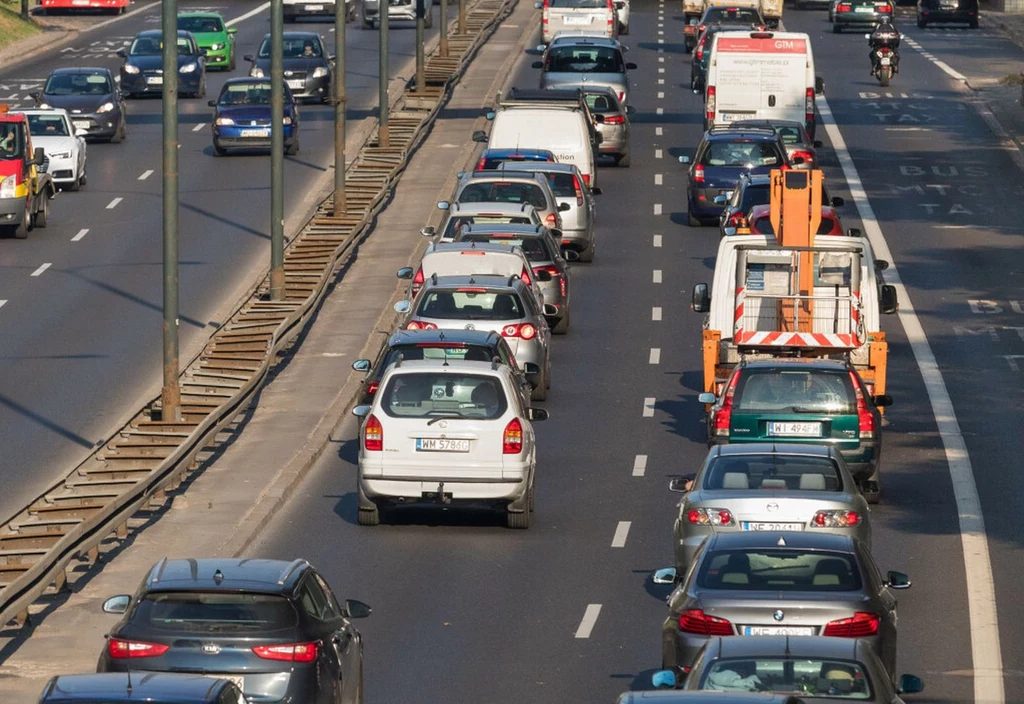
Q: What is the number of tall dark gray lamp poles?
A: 7